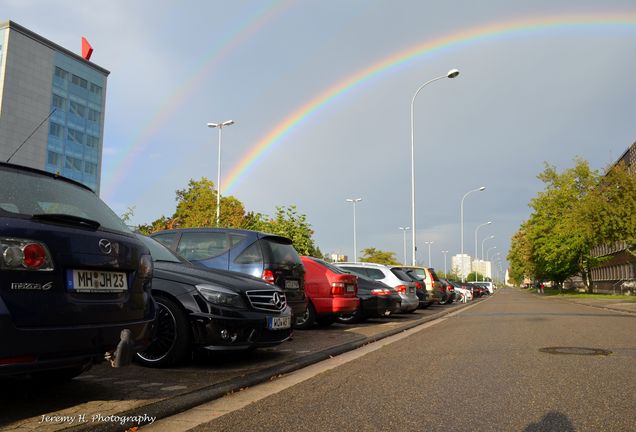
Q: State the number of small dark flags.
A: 0